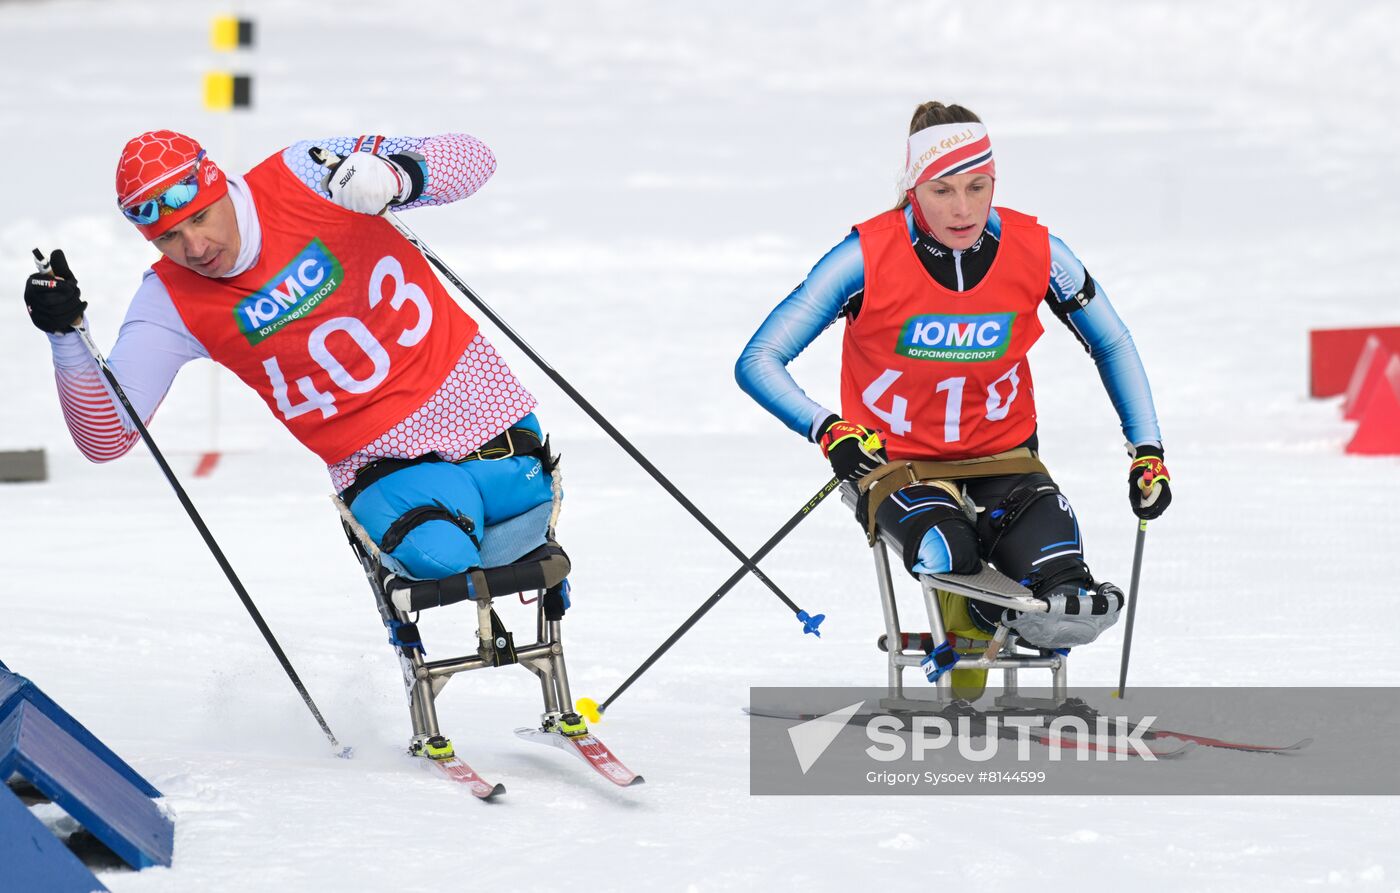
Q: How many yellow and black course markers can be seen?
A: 2